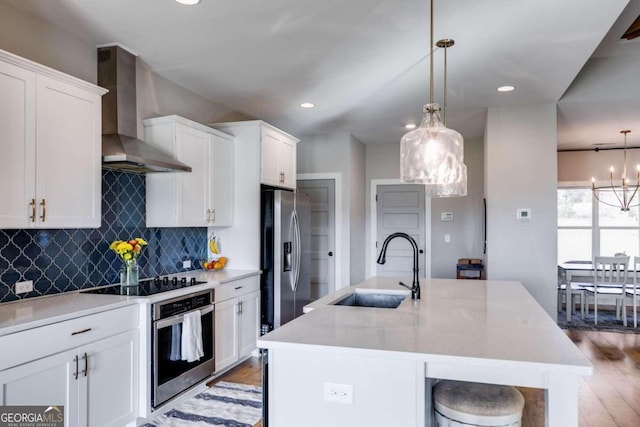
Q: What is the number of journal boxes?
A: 0